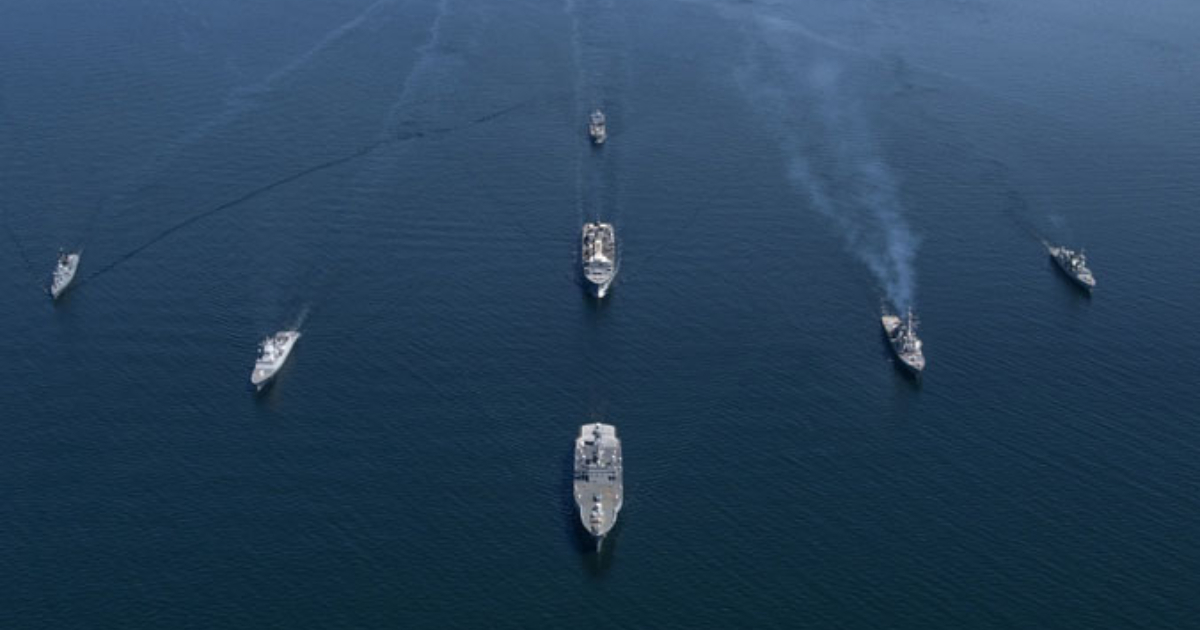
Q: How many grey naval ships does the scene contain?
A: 7